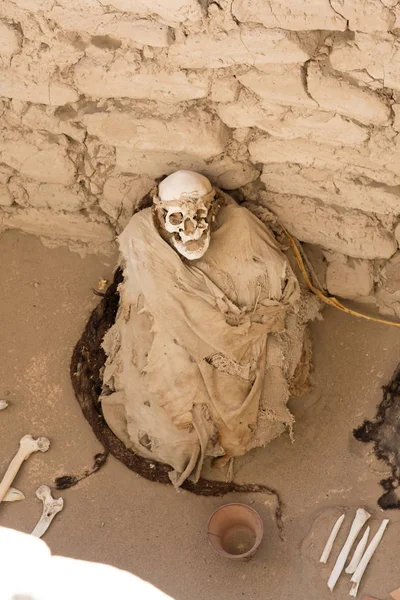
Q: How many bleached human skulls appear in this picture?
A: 1